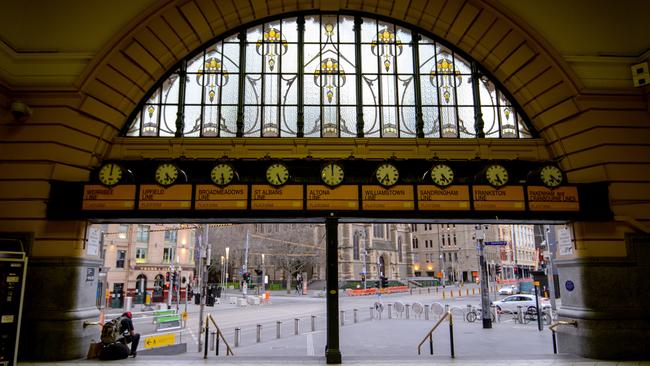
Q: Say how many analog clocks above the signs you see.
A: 9